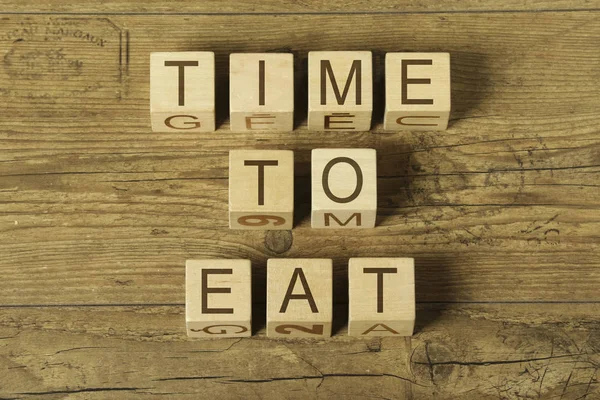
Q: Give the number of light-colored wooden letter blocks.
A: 9